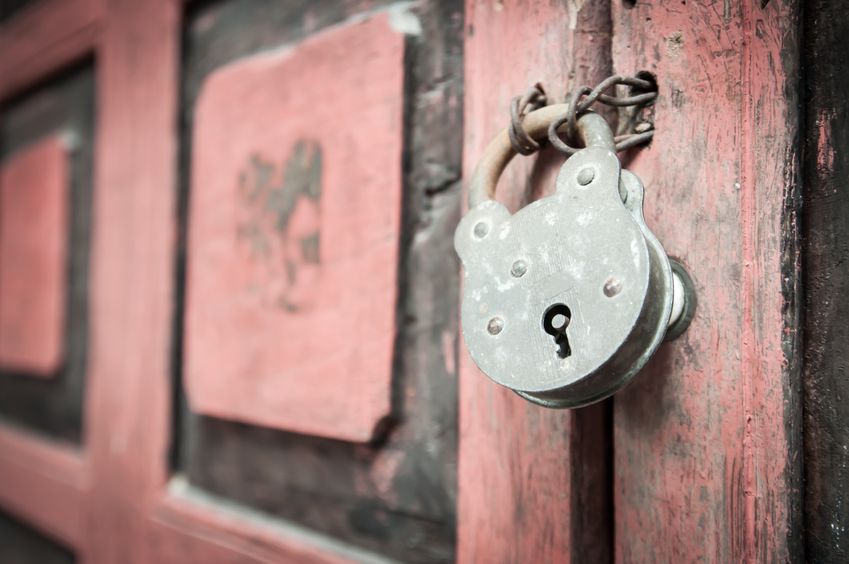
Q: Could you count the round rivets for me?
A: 5